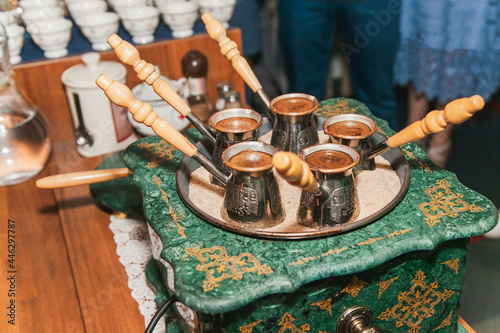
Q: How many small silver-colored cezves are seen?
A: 5